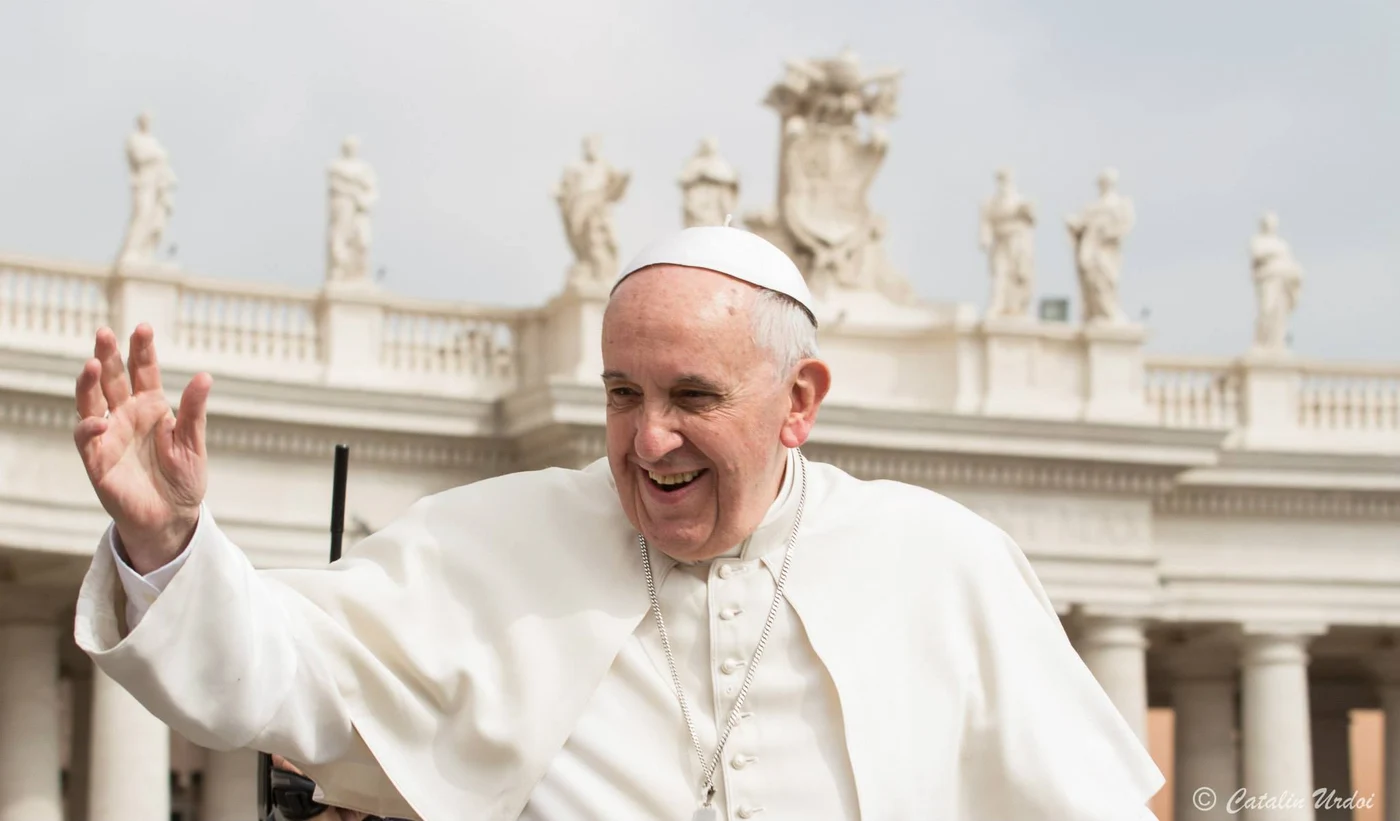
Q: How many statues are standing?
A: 7